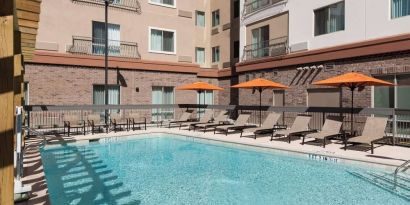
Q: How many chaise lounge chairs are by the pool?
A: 8